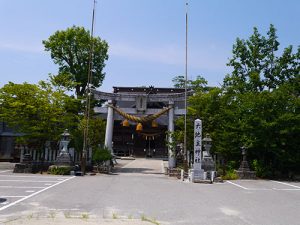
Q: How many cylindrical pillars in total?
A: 2